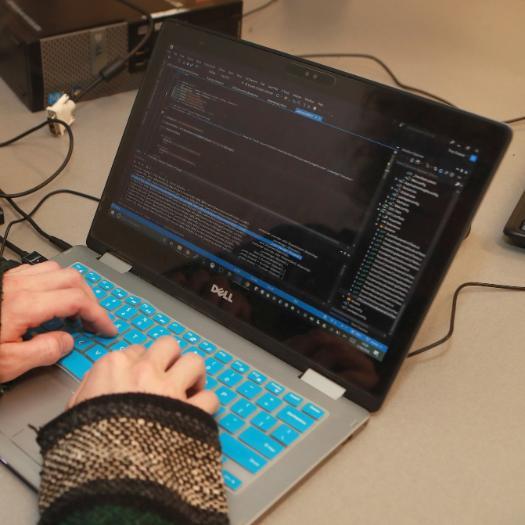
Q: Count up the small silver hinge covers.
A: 2